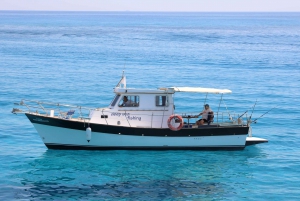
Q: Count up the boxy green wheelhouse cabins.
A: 0